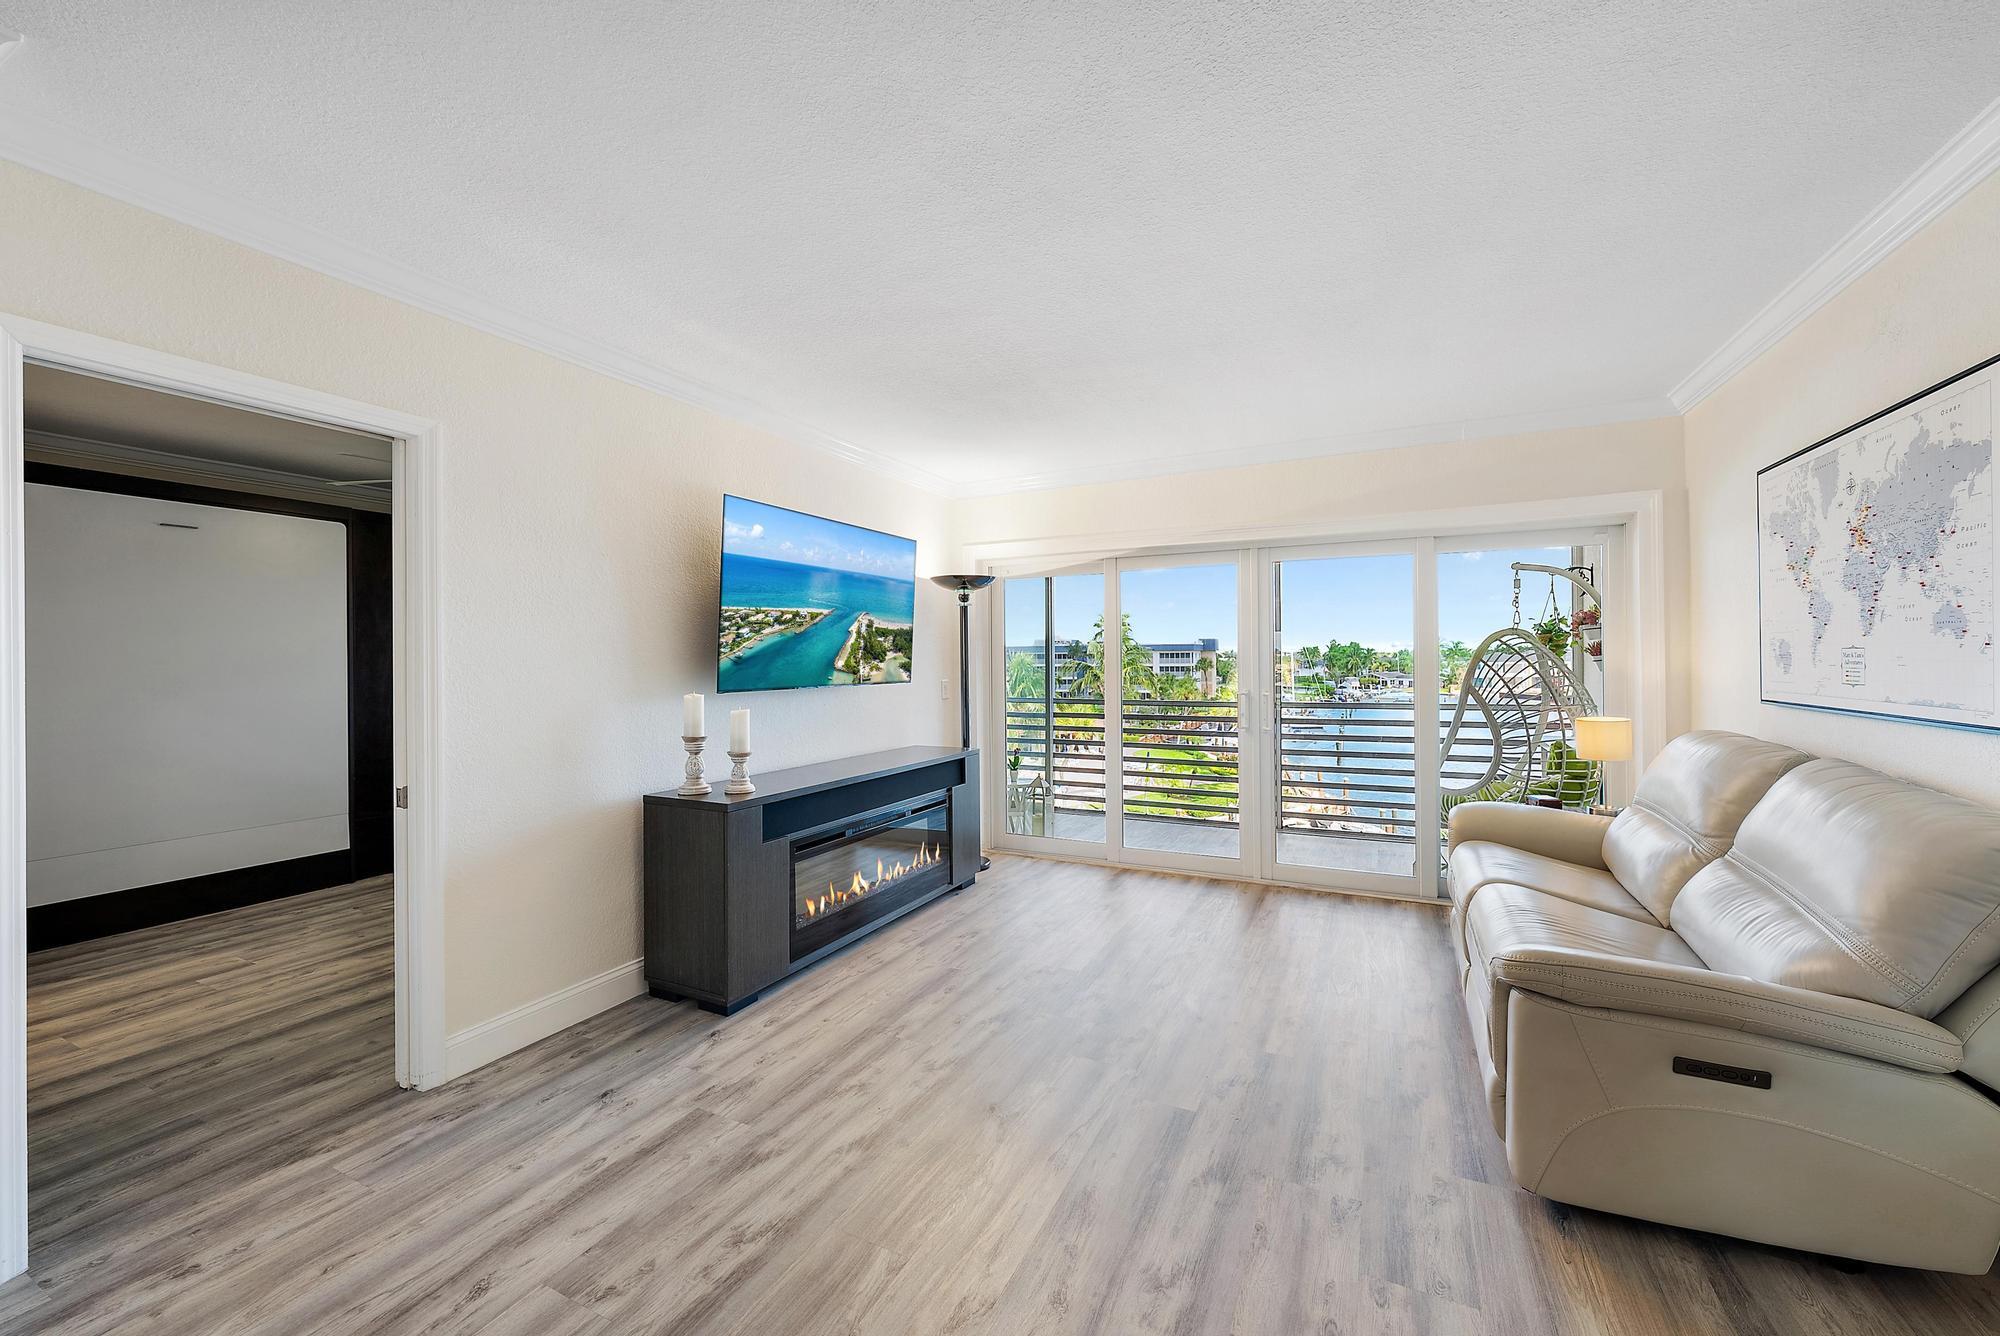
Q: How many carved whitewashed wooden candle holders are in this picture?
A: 2